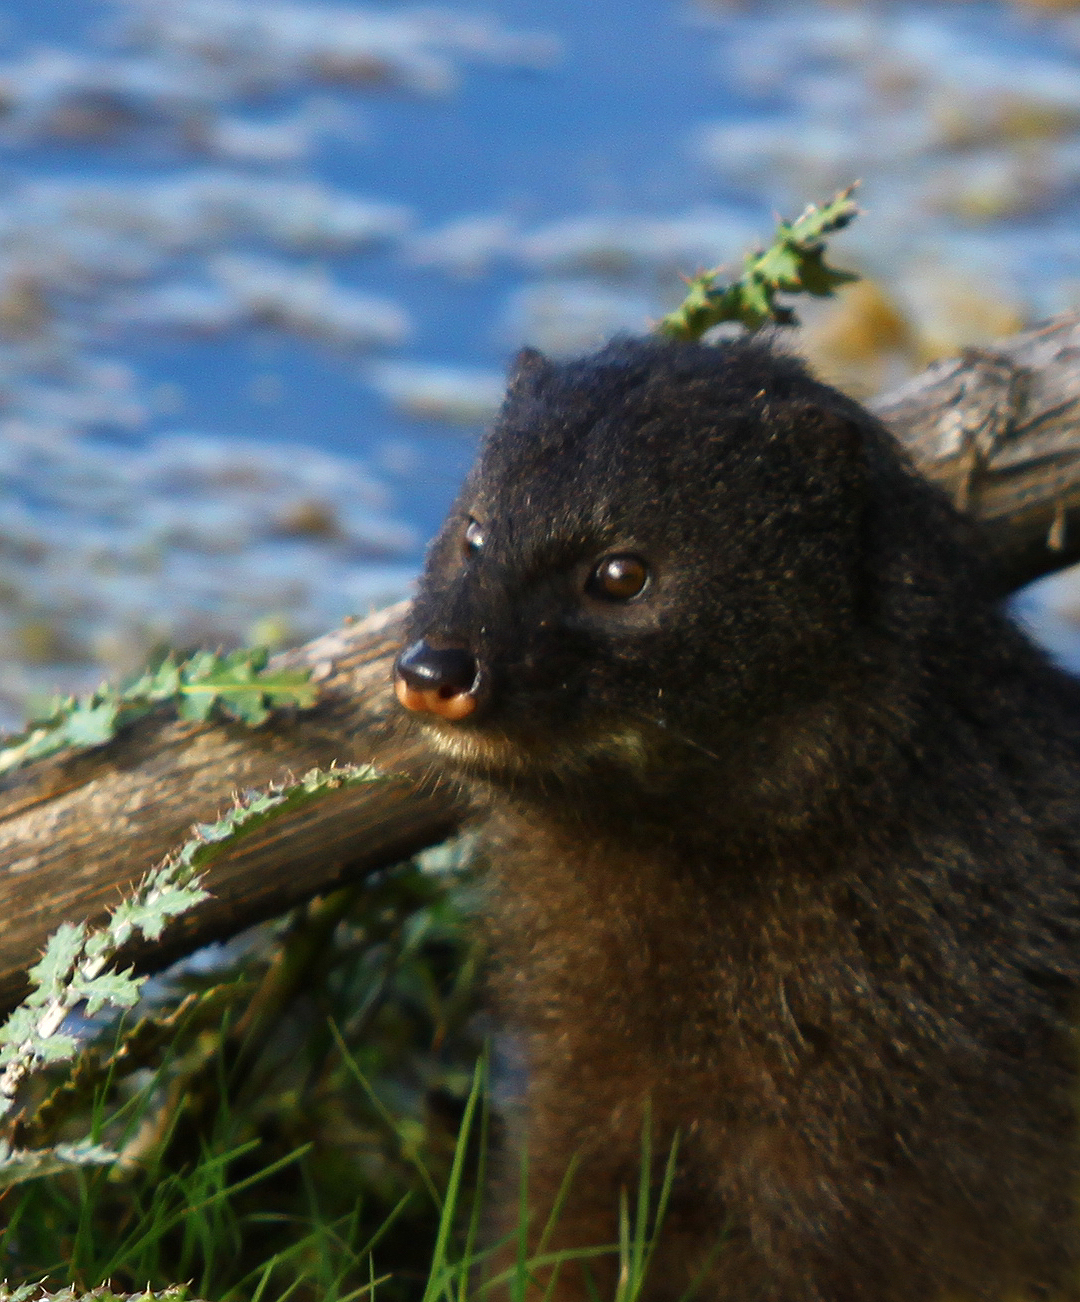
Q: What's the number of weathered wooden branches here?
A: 1